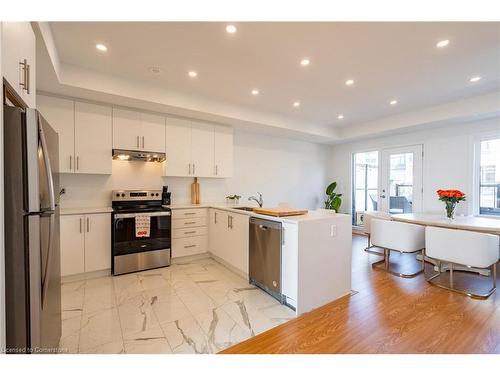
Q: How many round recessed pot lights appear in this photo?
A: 11